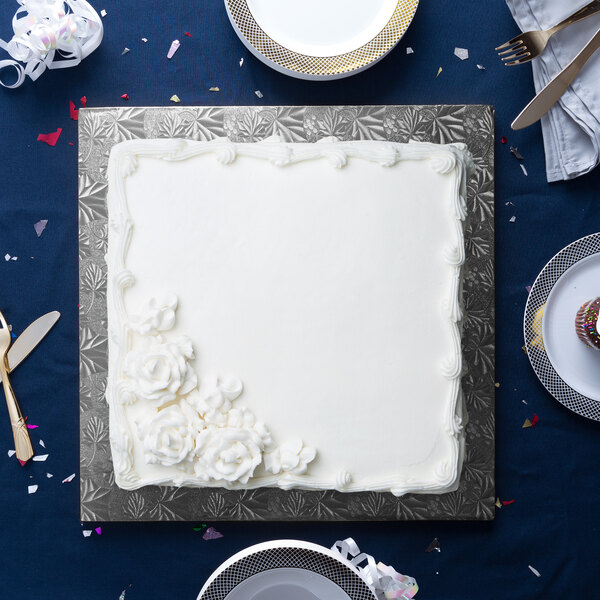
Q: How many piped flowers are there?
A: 6